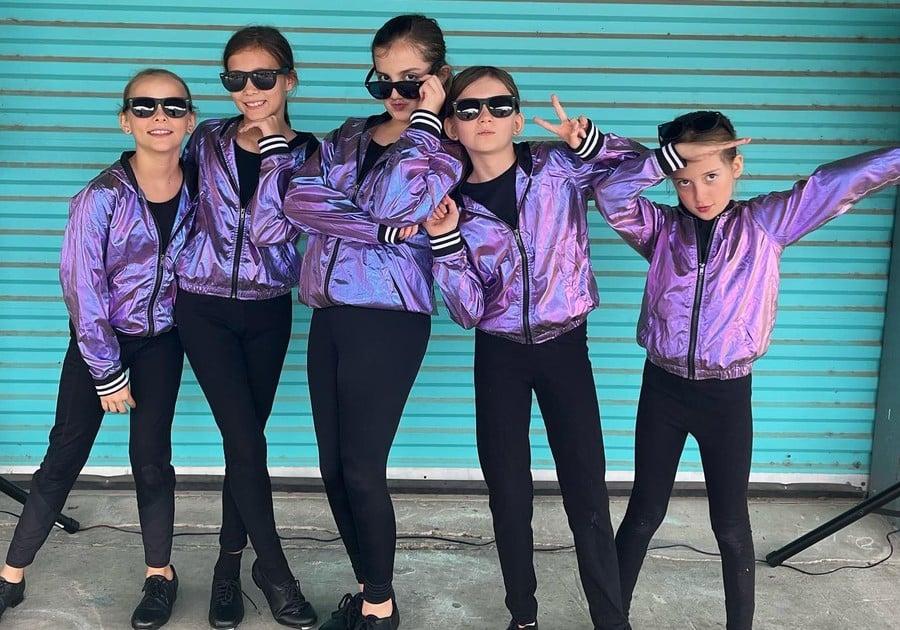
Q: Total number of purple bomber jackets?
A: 5